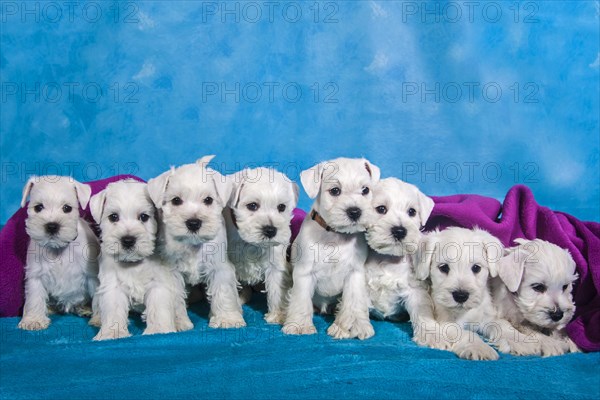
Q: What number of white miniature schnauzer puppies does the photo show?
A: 8